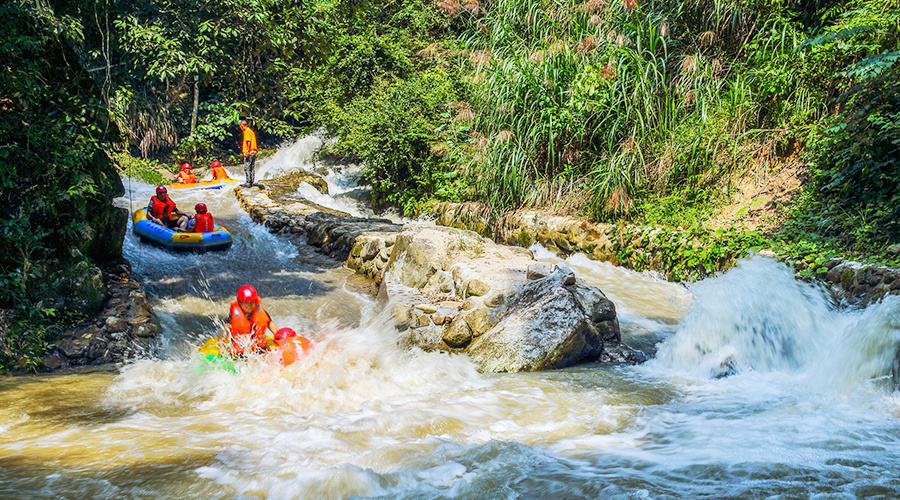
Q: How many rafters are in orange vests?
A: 6